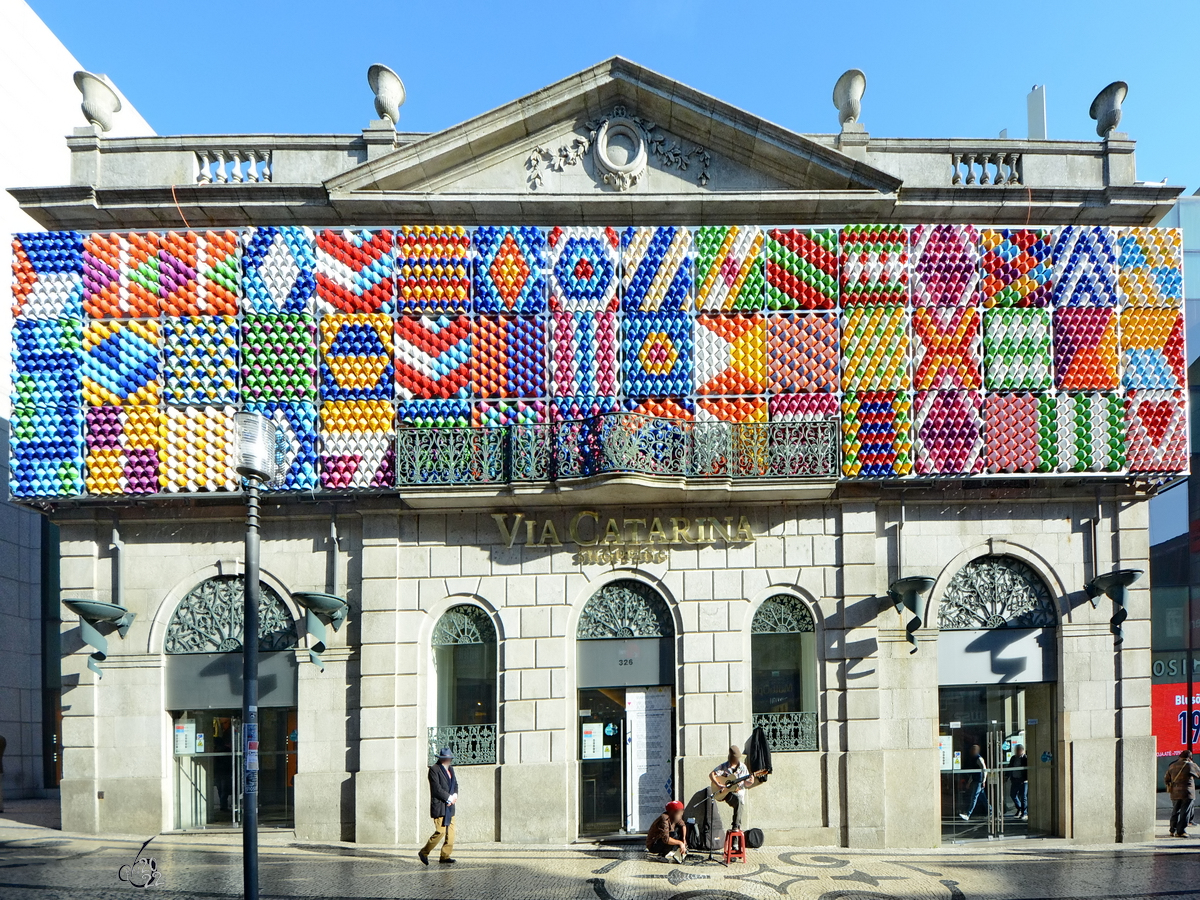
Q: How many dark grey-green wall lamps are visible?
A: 4